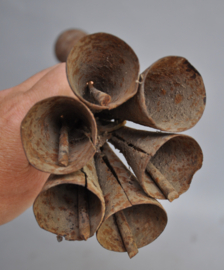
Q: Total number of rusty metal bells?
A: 6